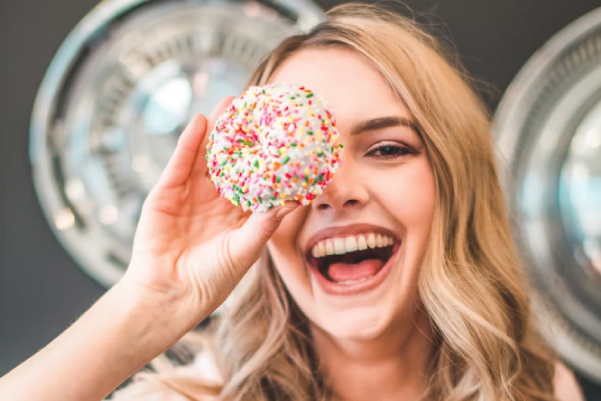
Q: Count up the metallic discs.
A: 2